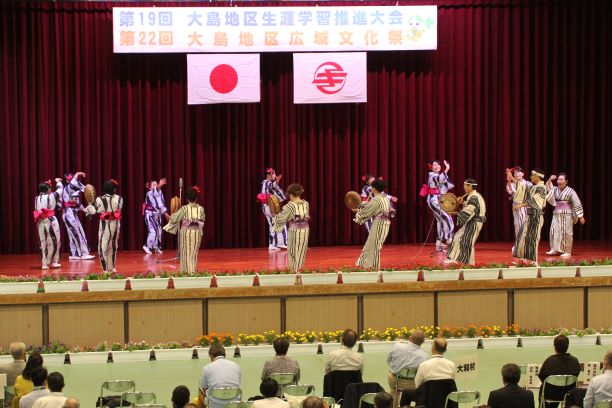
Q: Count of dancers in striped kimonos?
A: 14